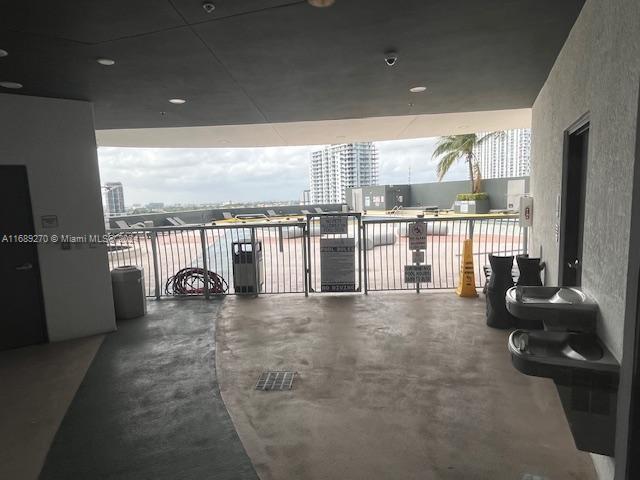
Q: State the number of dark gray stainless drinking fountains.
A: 2